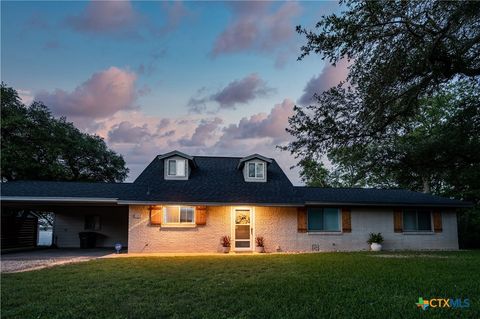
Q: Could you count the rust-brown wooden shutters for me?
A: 6